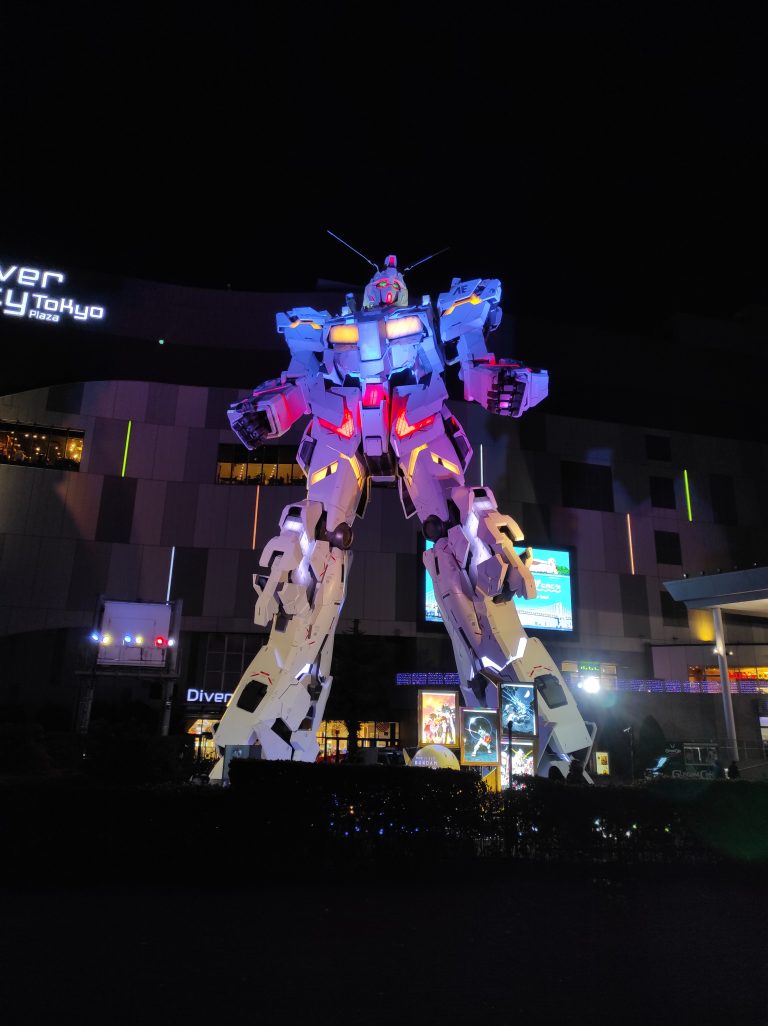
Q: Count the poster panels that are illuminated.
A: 4